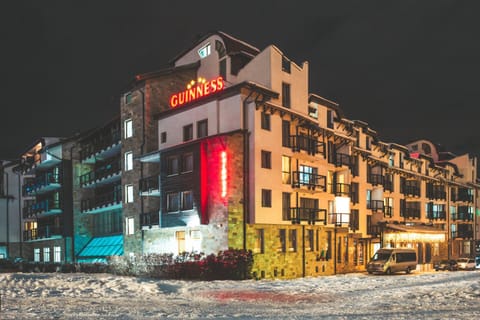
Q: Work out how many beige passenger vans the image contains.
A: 1